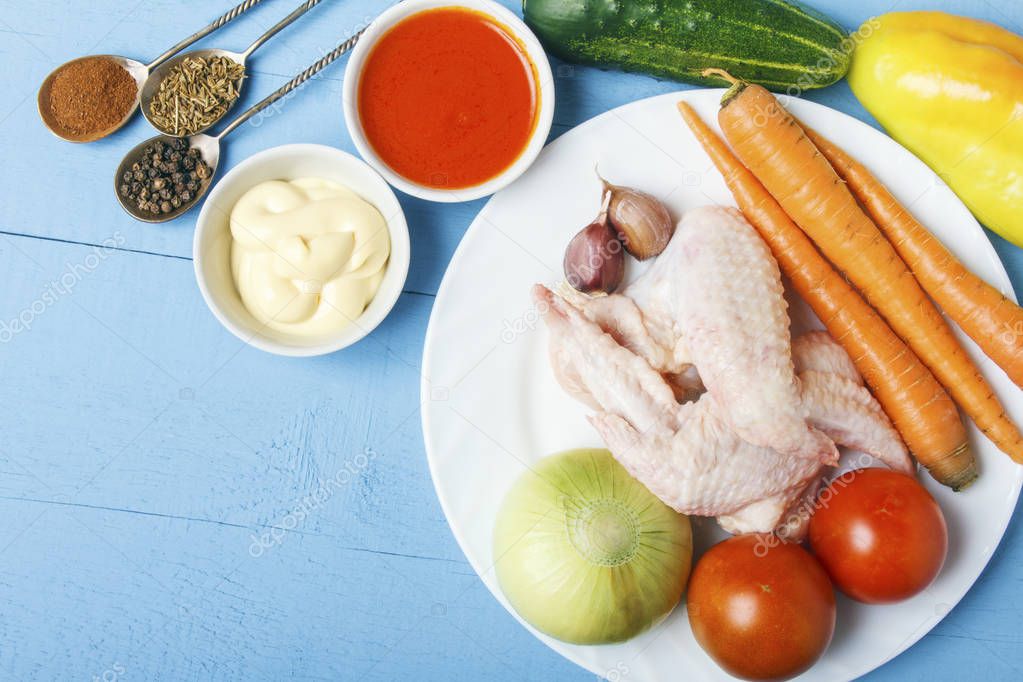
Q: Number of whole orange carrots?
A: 3